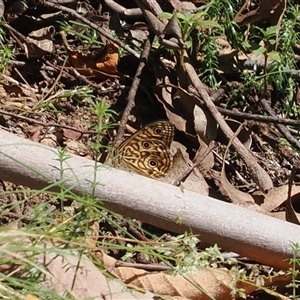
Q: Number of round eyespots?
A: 3